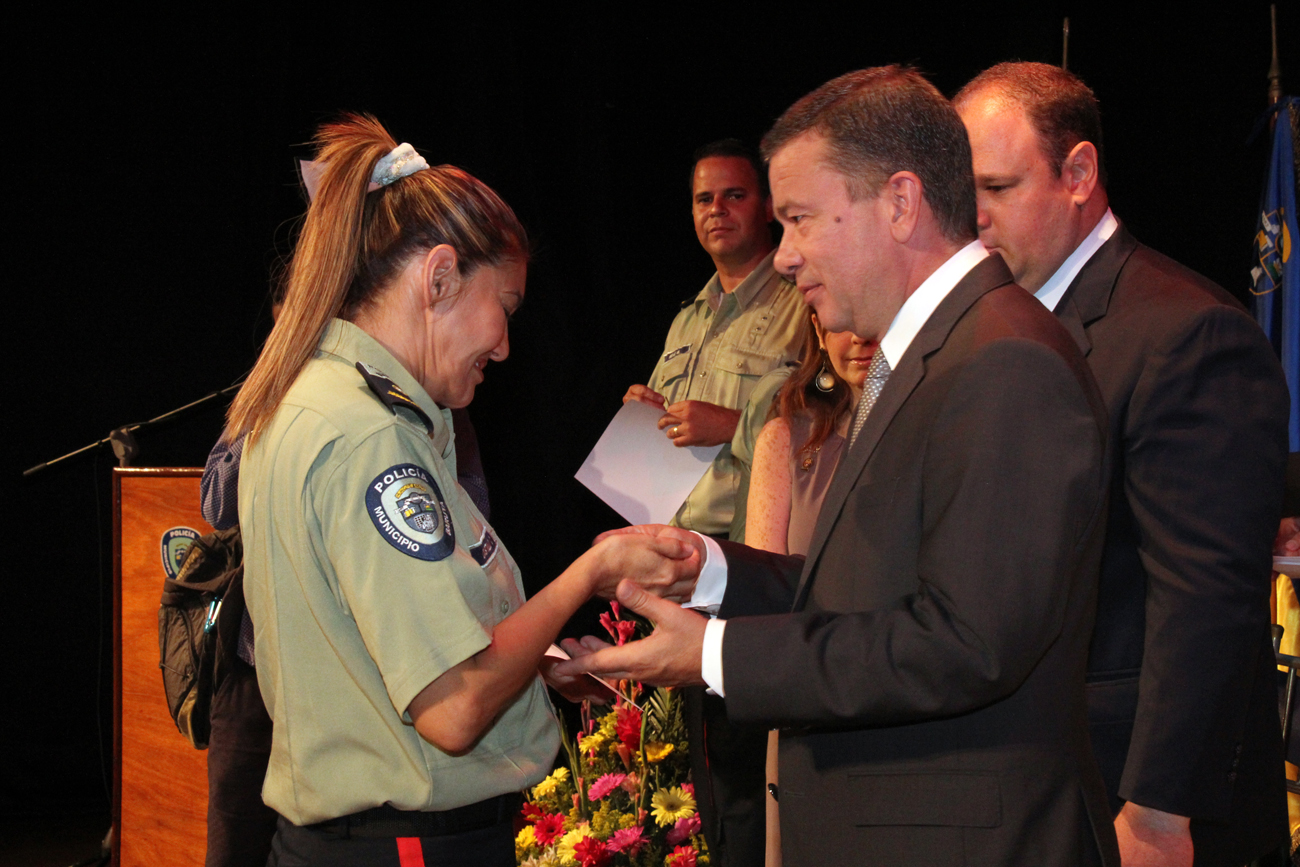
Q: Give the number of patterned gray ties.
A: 1